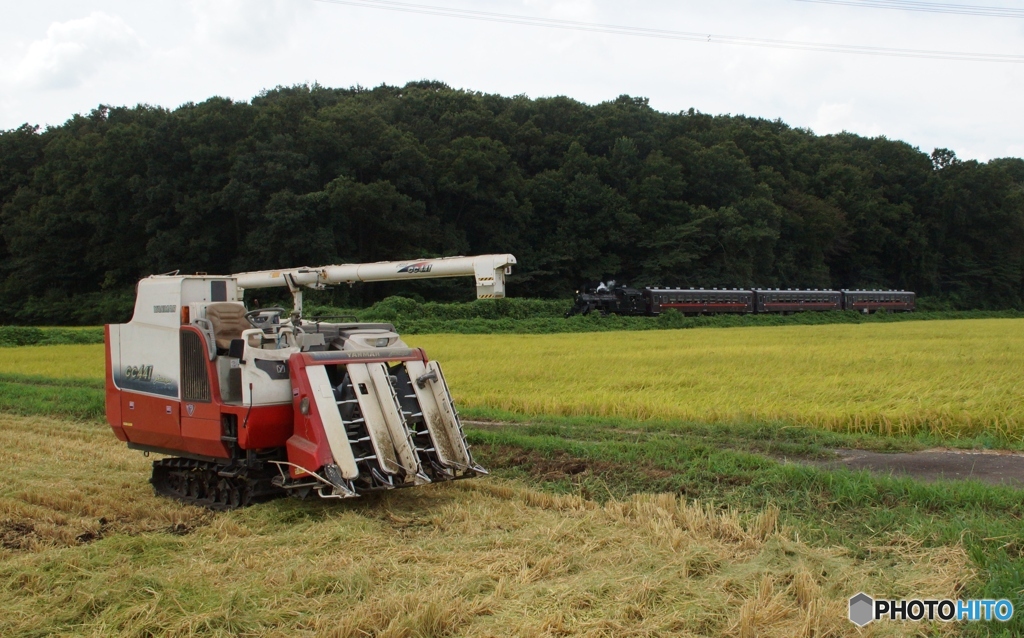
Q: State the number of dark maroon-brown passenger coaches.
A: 3